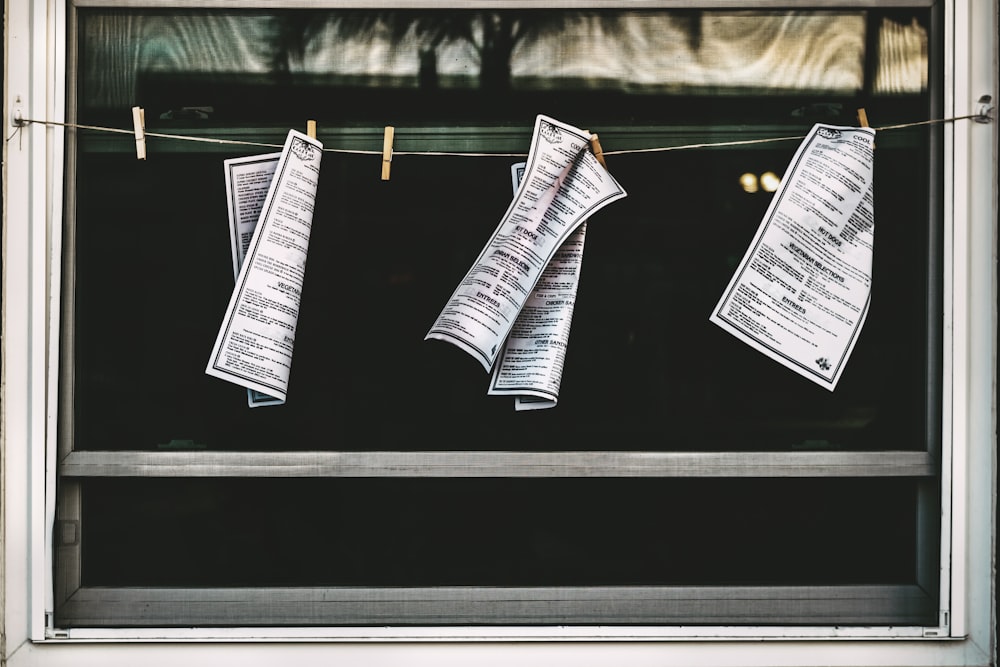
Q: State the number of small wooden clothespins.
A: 5